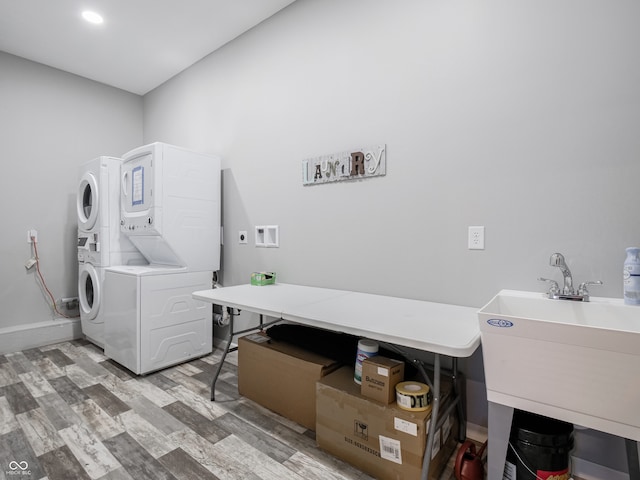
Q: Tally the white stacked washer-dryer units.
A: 2